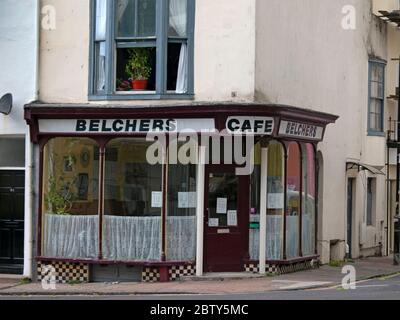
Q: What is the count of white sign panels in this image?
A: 3